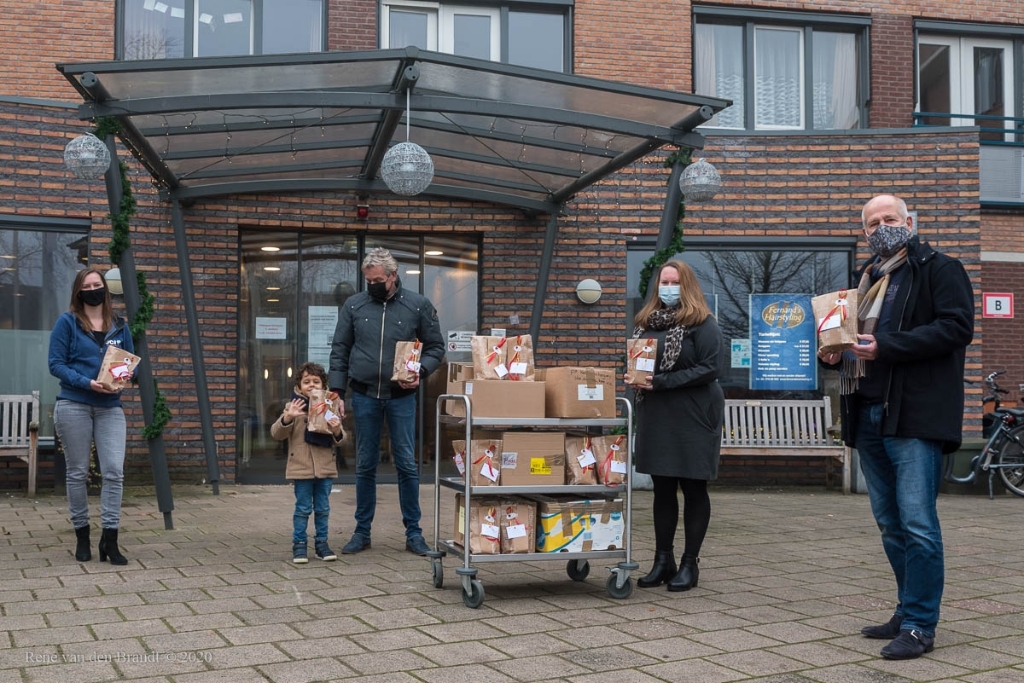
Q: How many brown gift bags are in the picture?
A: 13